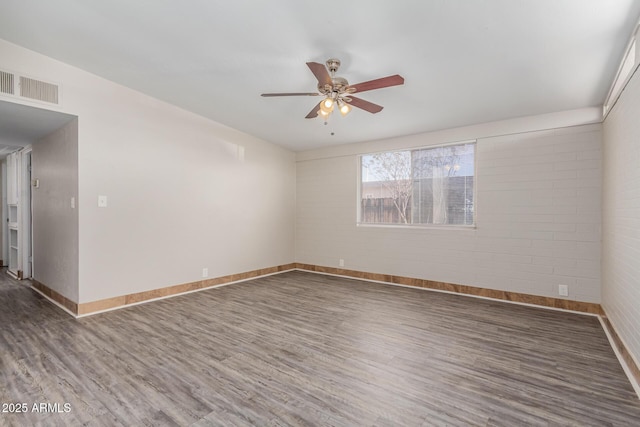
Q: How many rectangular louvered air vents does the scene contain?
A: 2